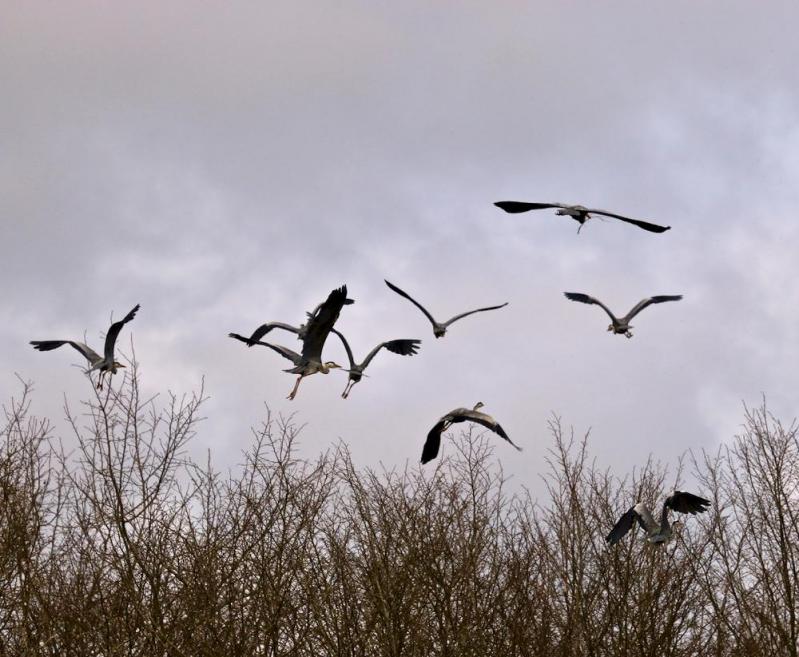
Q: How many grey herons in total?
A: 9